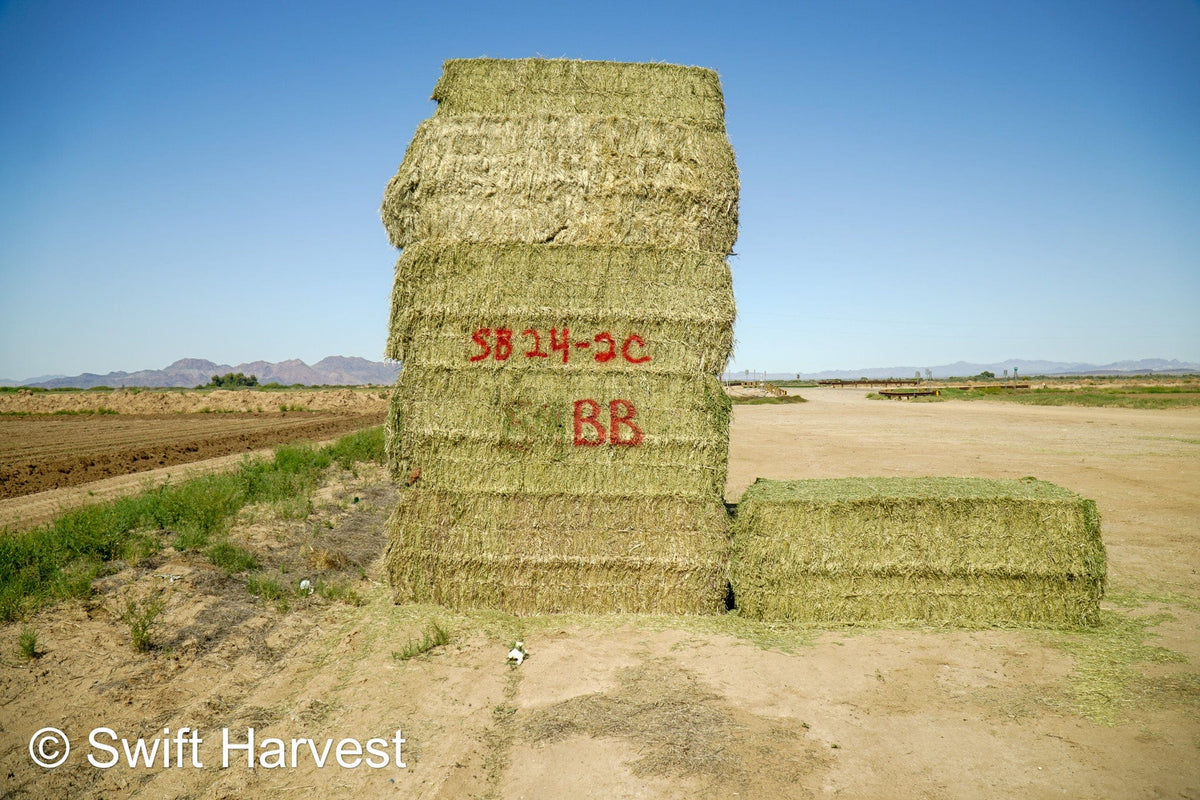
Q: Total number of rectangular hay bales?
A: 6